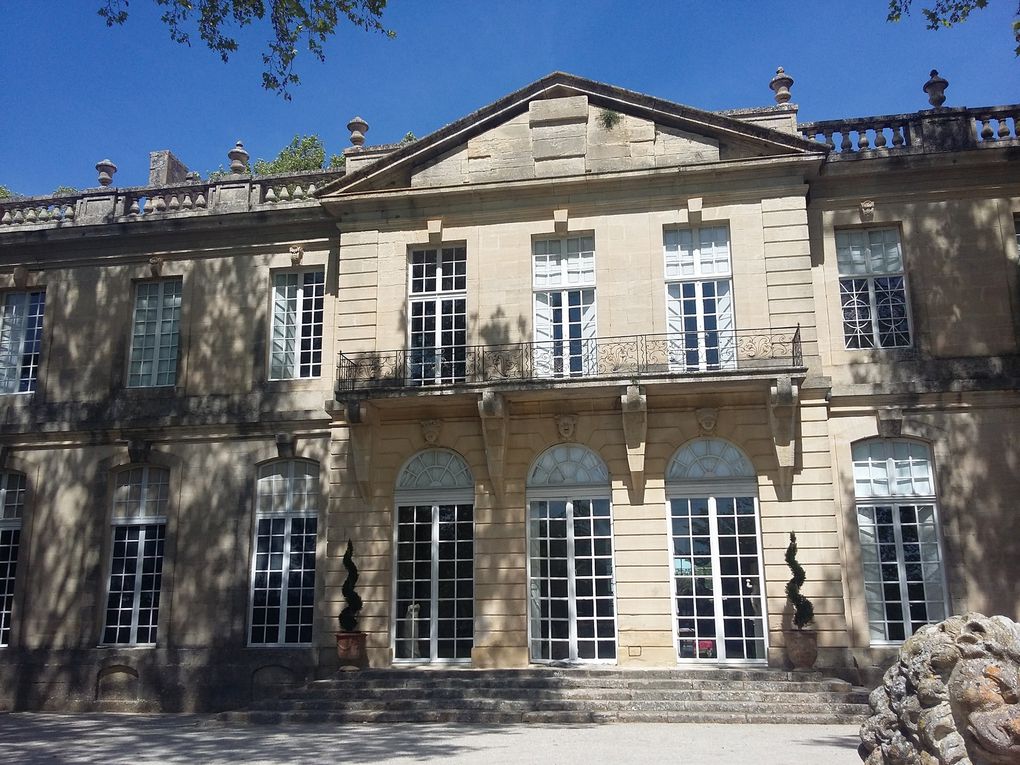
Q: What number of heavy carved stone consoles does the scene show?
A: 4